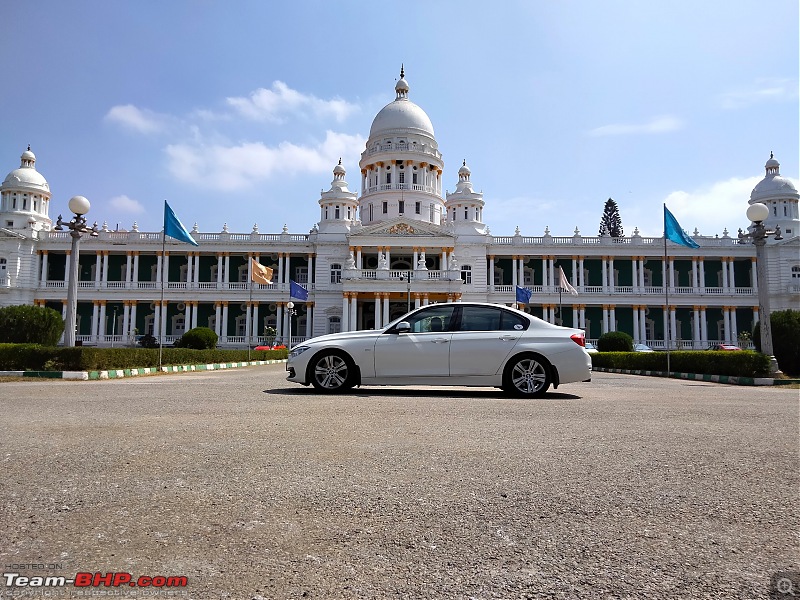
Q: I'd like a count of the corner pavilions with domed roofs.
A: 2